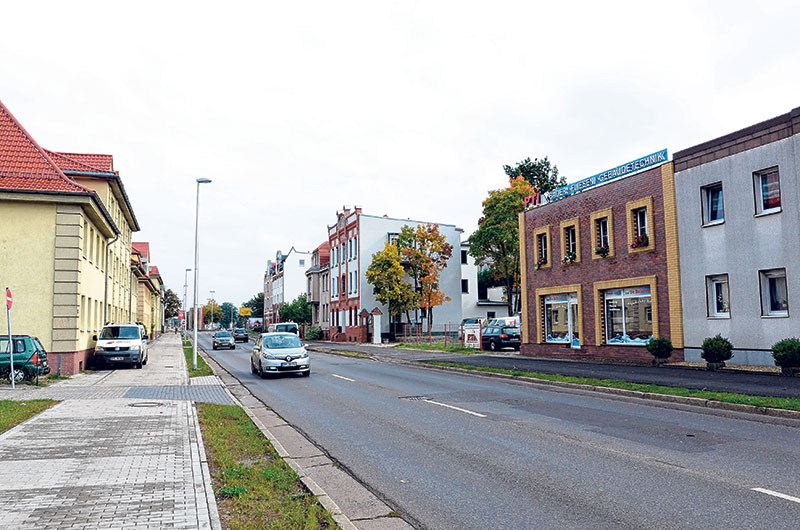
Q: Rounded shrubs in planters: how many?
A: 3